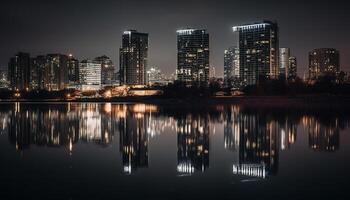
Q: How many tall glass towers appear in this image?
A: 3